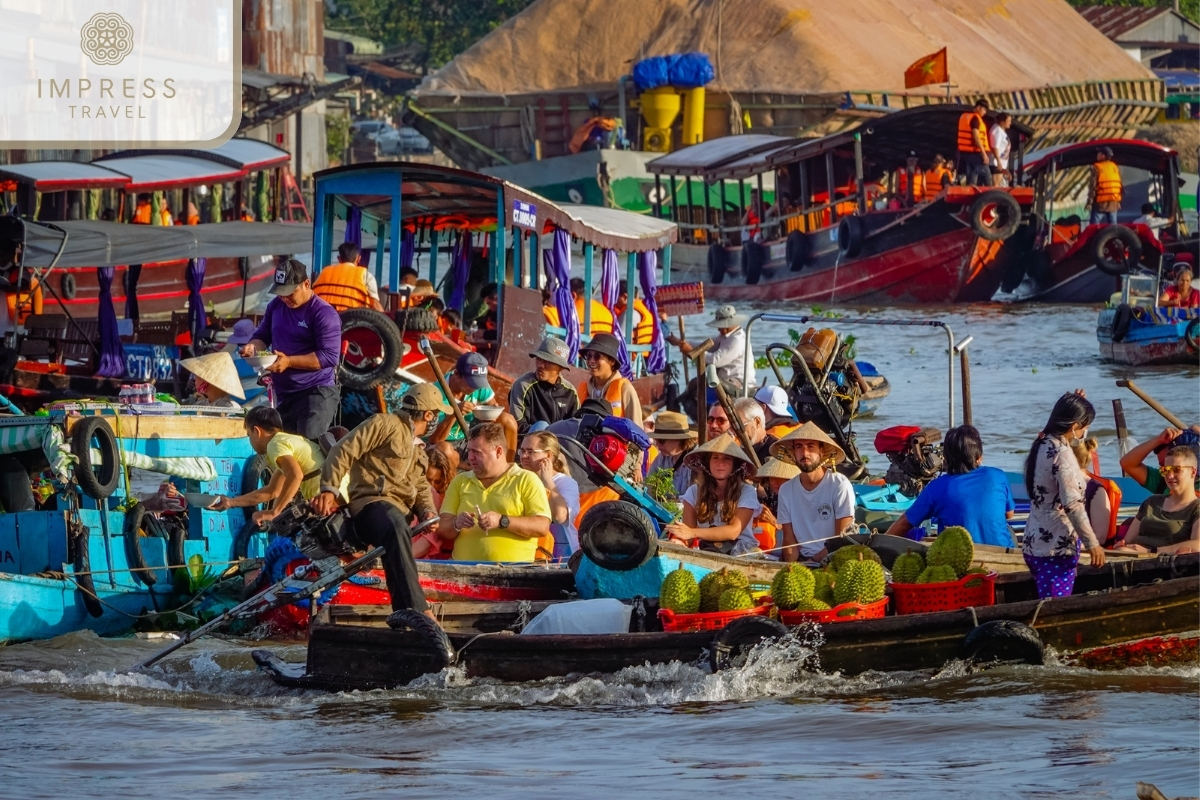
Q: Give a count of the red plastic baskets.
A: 3